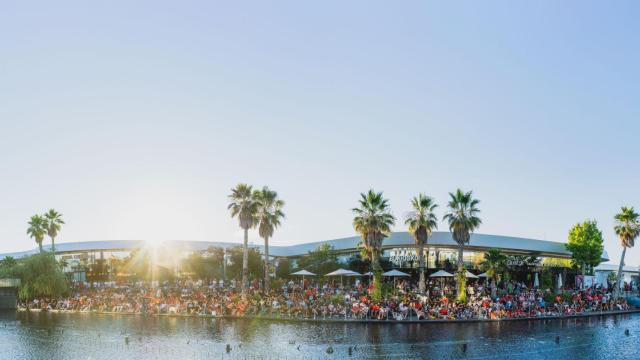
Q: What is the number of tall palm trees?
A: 8